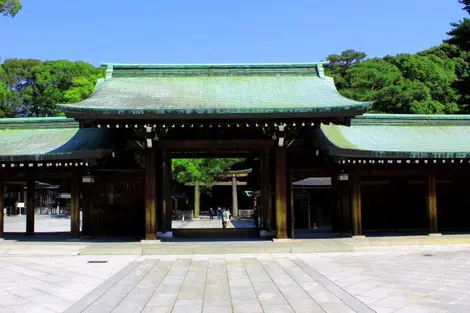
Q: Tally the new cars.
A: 0